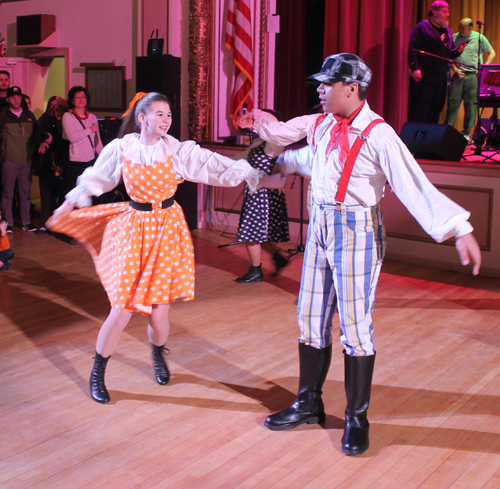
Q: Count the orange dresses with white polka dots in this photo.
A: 1